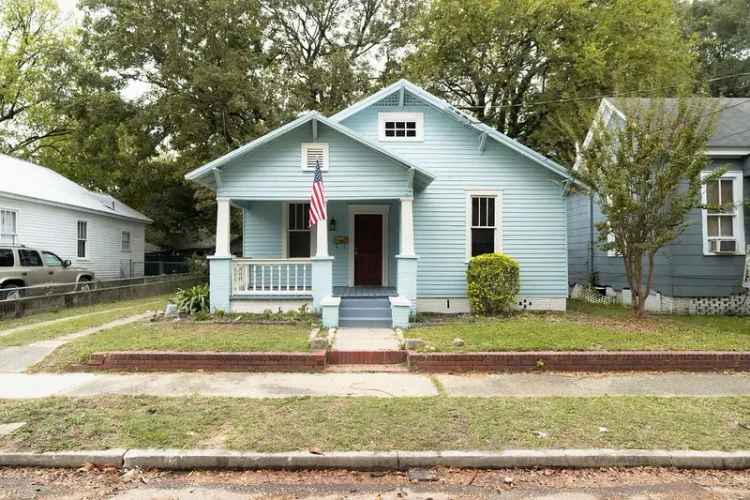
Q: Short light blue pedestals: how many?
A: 2